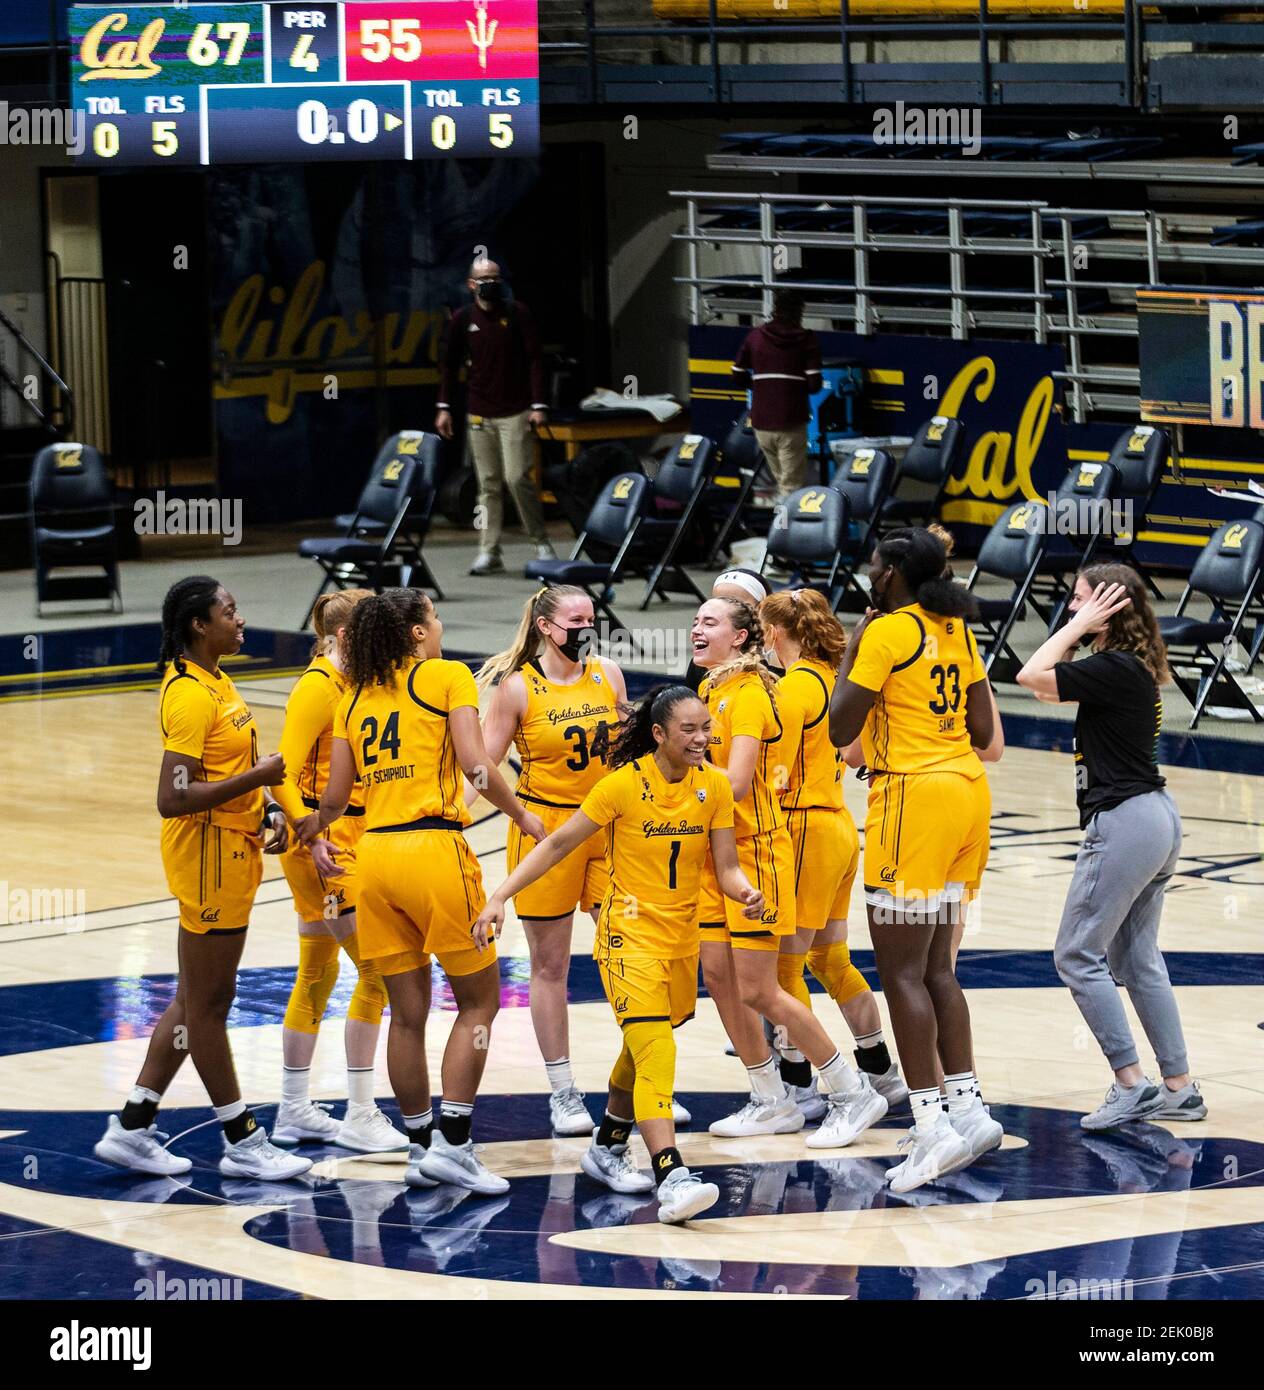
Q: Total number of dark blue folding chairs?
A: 14